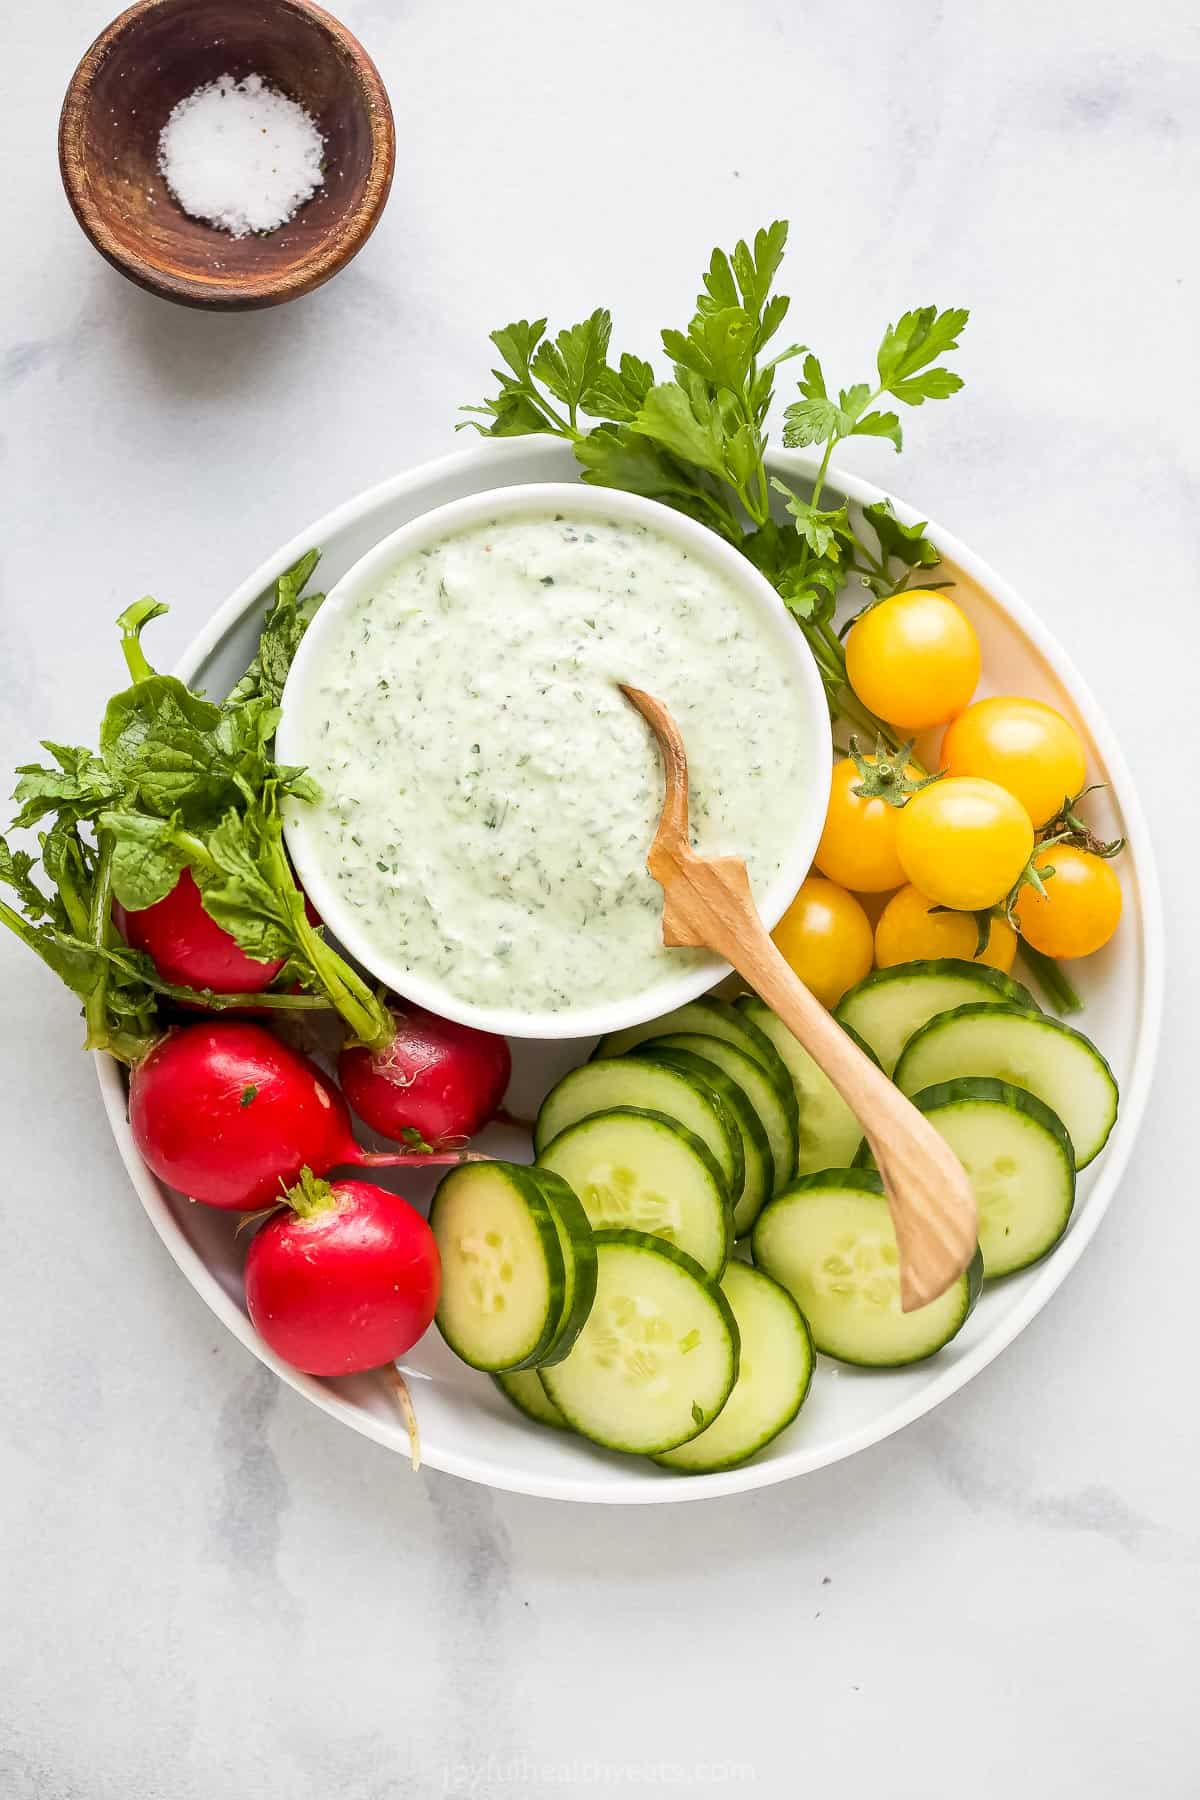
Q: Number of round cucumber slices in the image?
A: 15